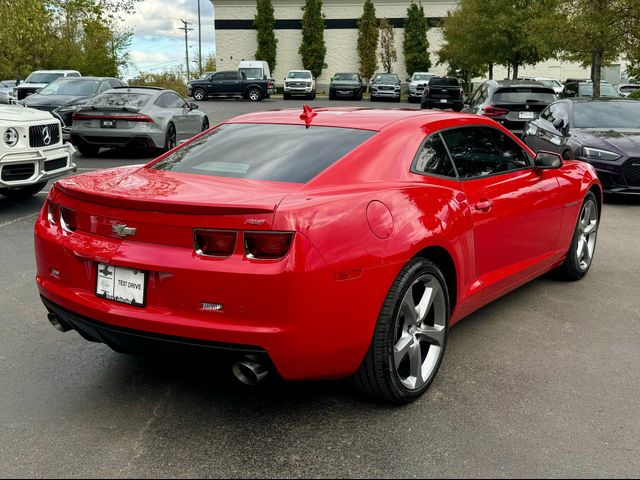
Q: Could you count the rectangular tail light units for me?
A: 4